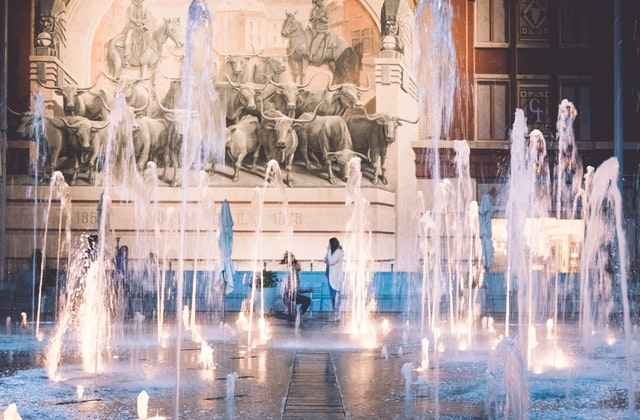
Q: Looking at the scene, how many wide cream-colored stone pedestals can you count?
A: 1